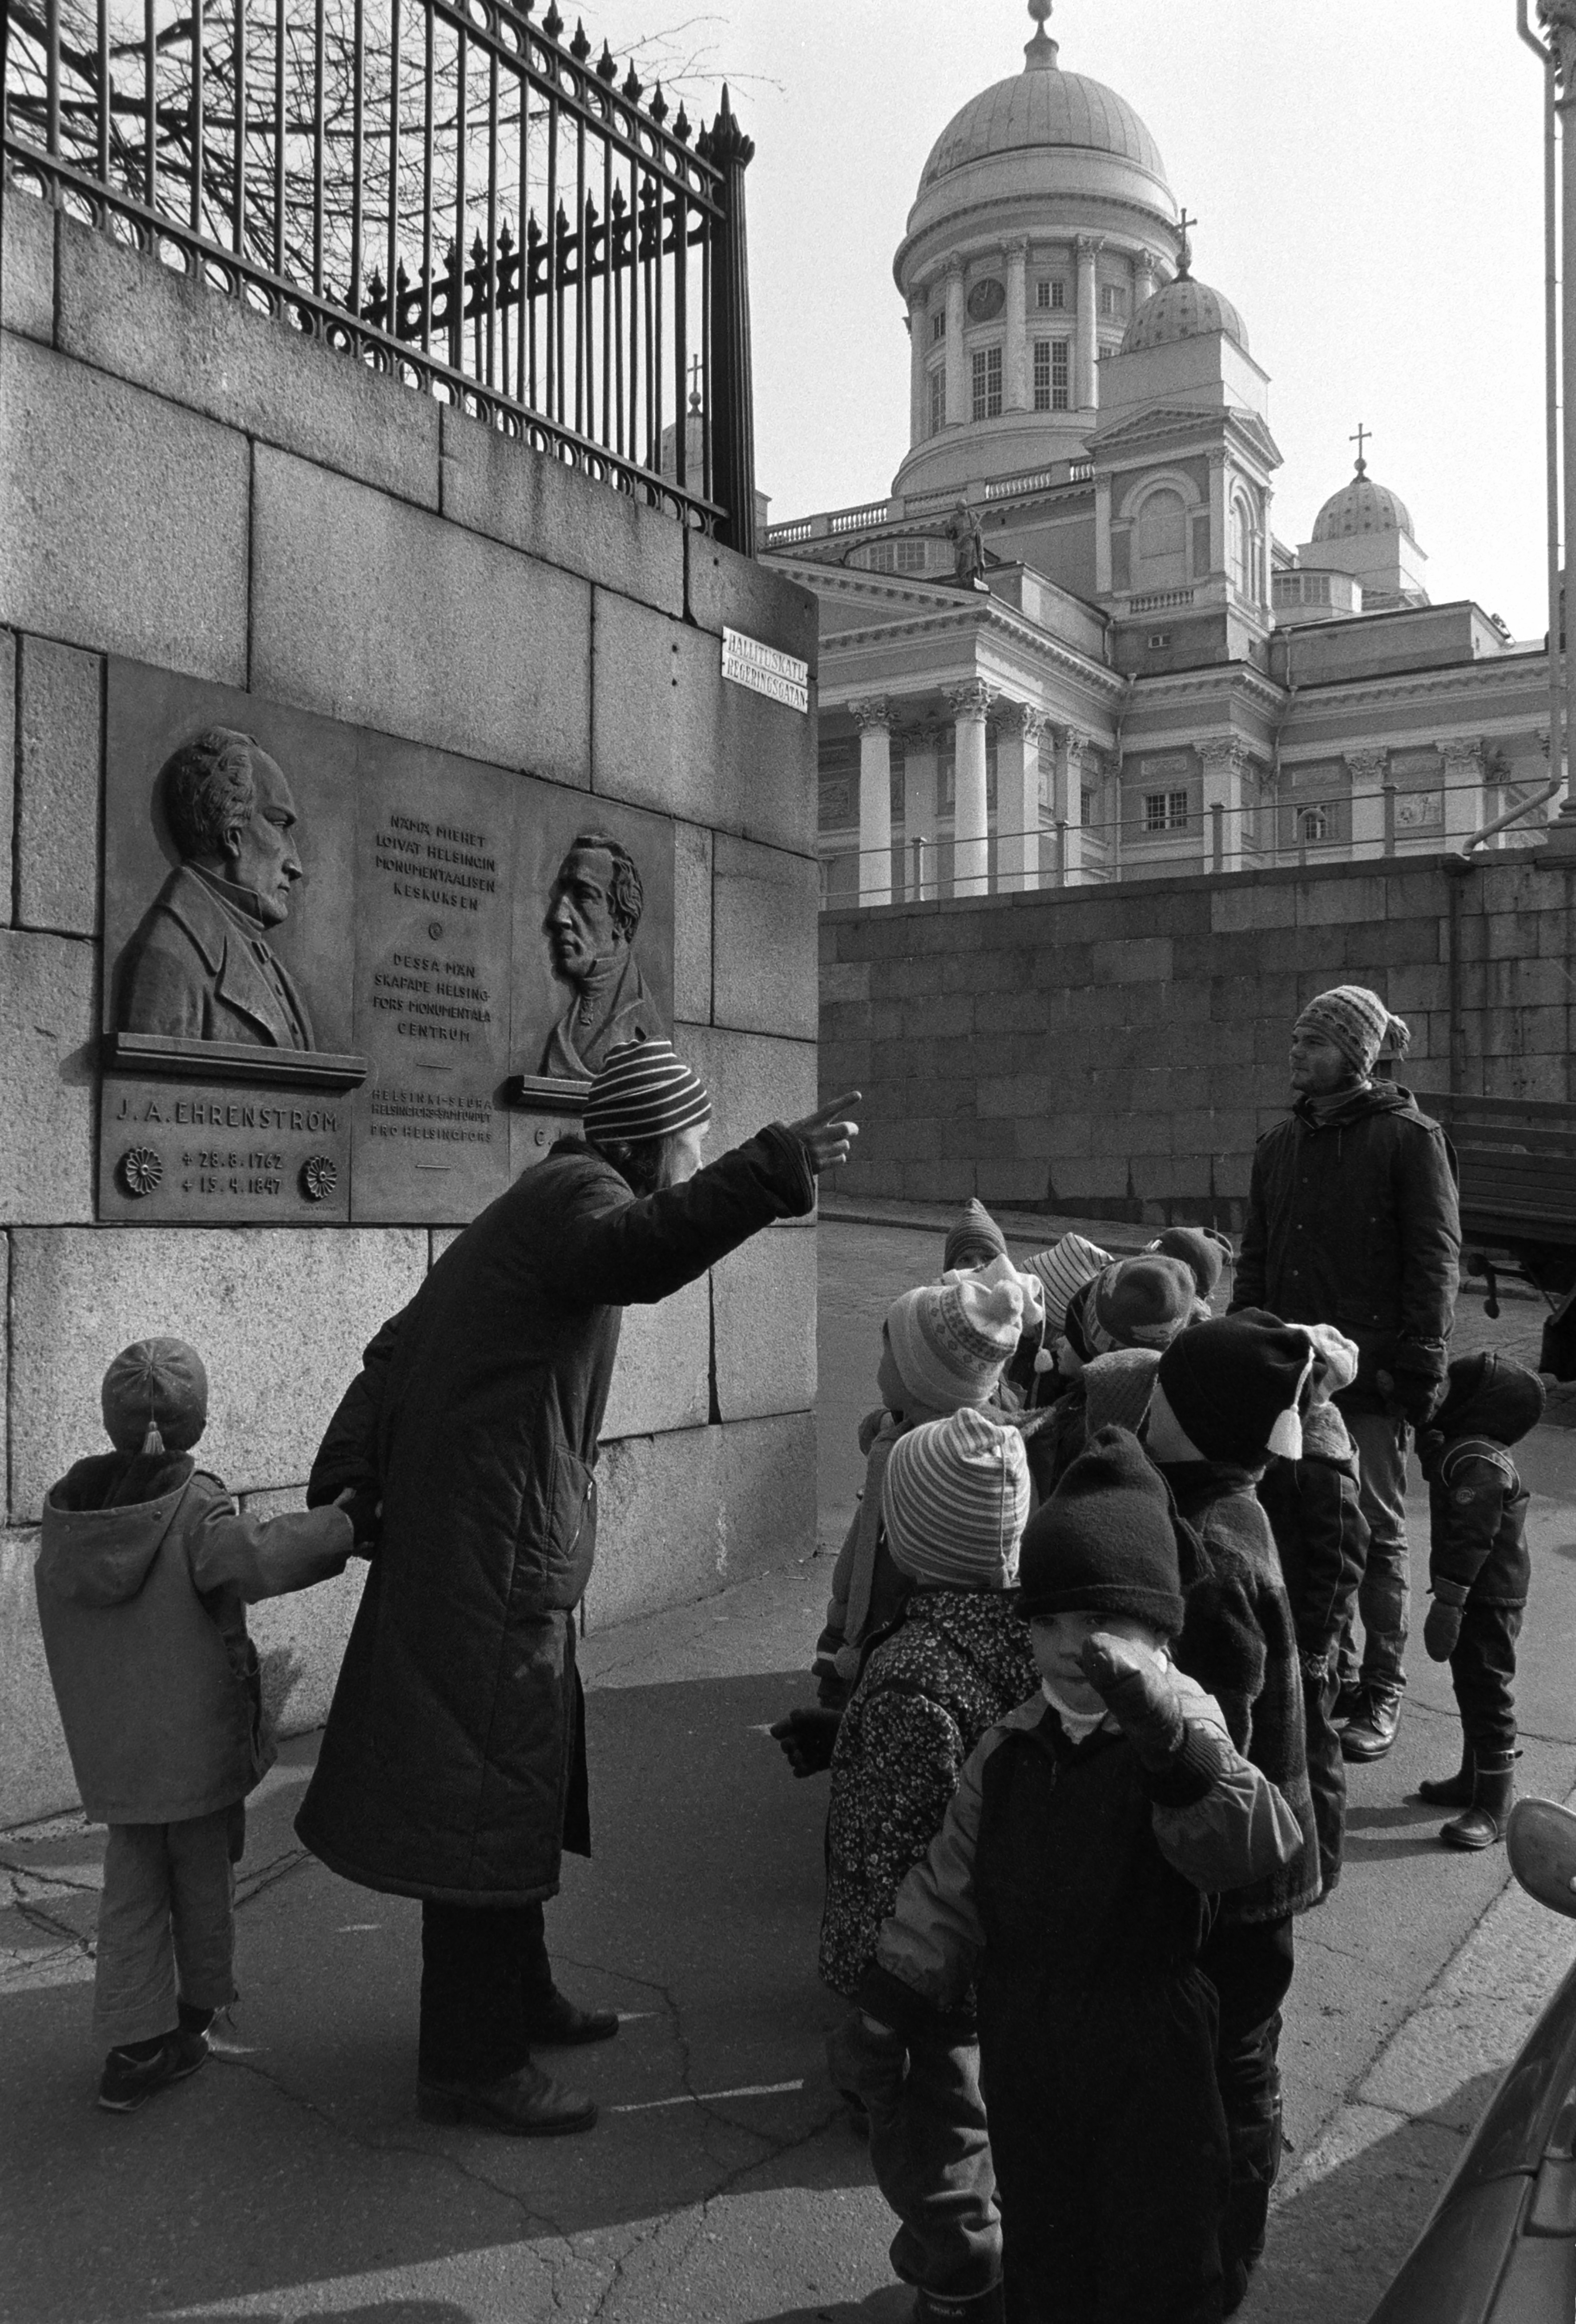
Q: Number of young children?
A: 13